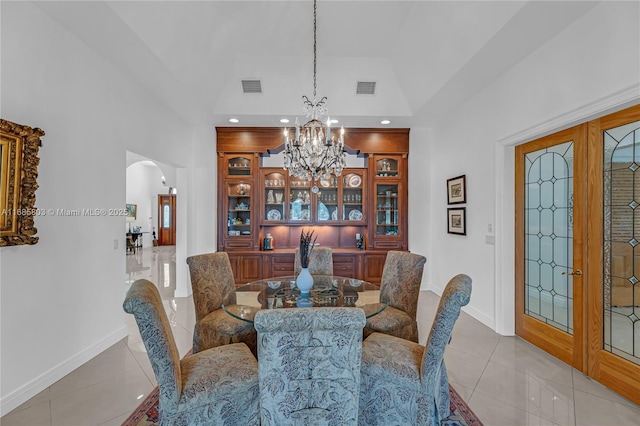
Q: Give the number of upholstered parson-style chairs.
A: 6